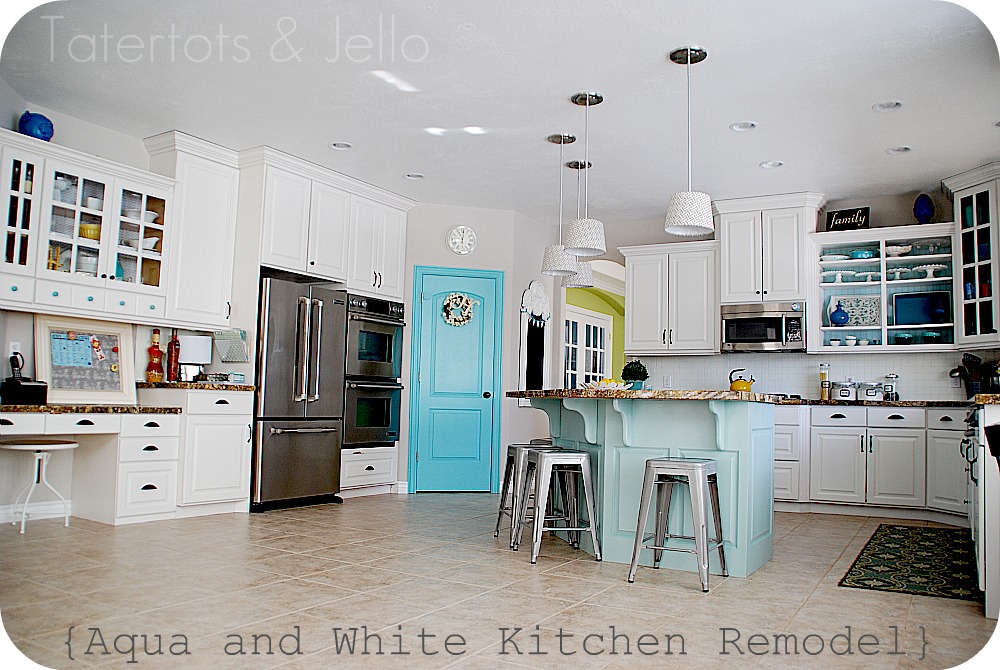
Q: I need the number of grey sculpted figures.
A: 0